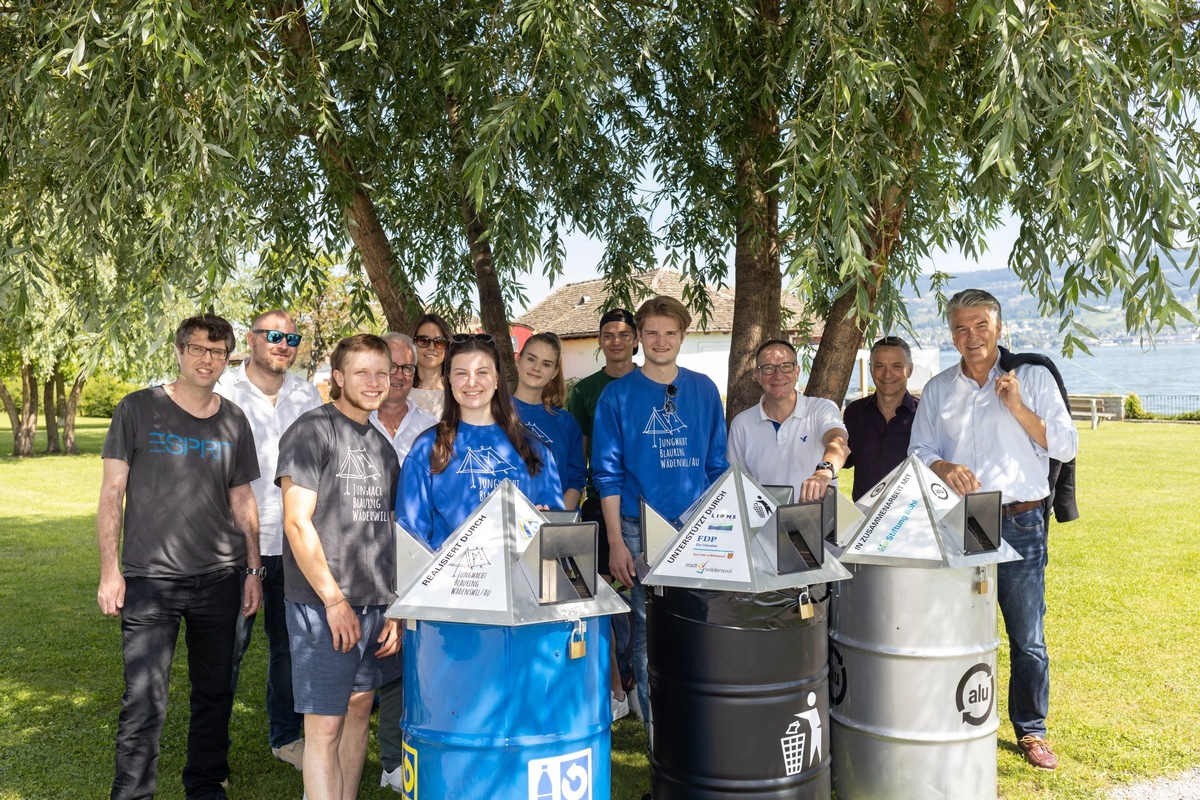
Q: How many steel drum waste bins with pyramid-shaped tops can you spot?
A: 3